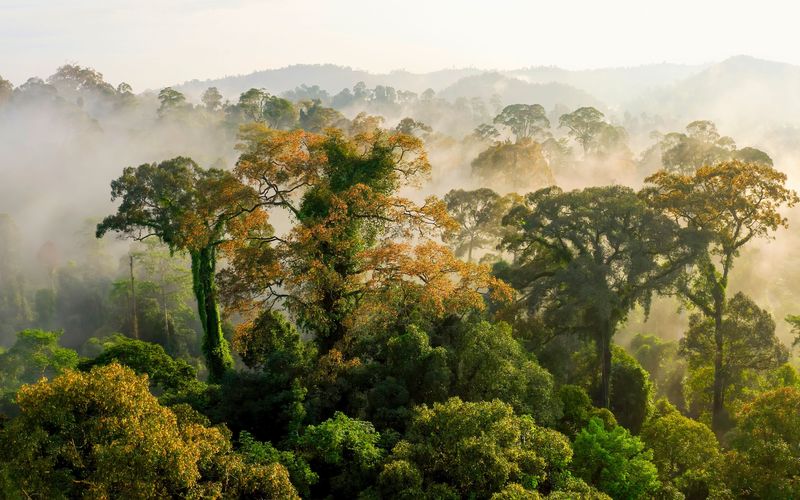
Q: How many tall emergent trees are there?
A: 4